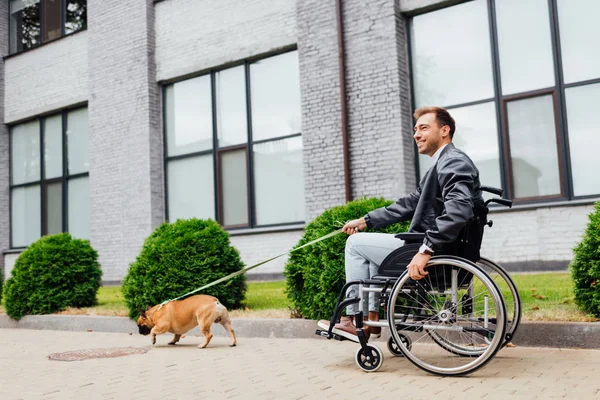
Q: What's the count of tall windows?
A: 3